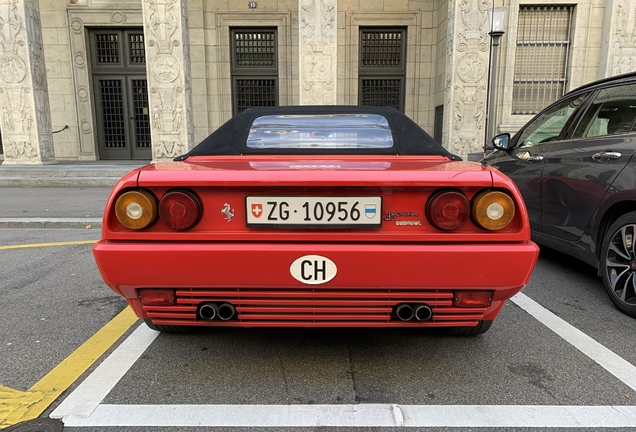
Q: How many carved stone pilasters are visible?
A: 5